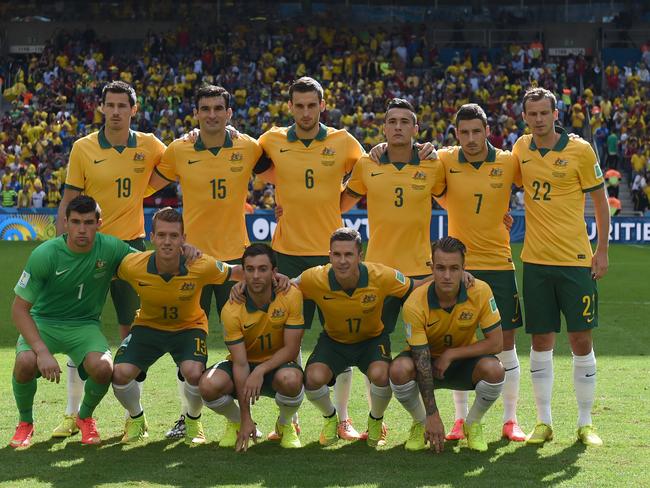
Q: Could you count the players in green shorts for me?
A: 11